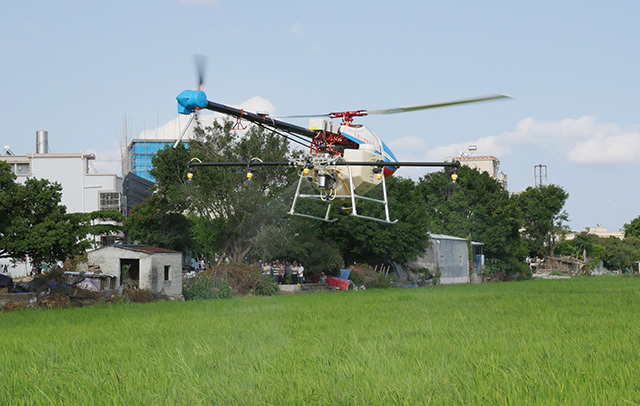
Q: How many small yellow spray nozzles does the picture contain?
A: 5